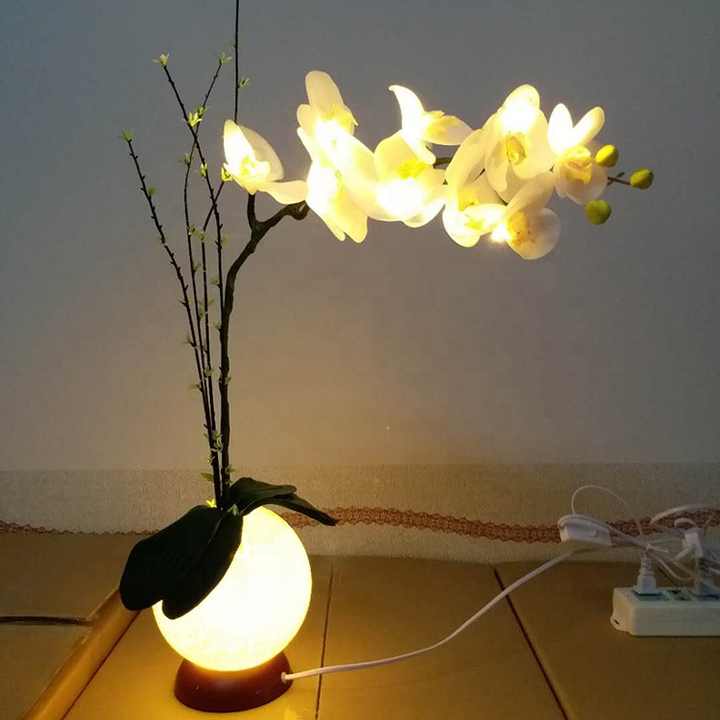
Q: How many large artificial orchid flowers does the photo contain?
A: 9